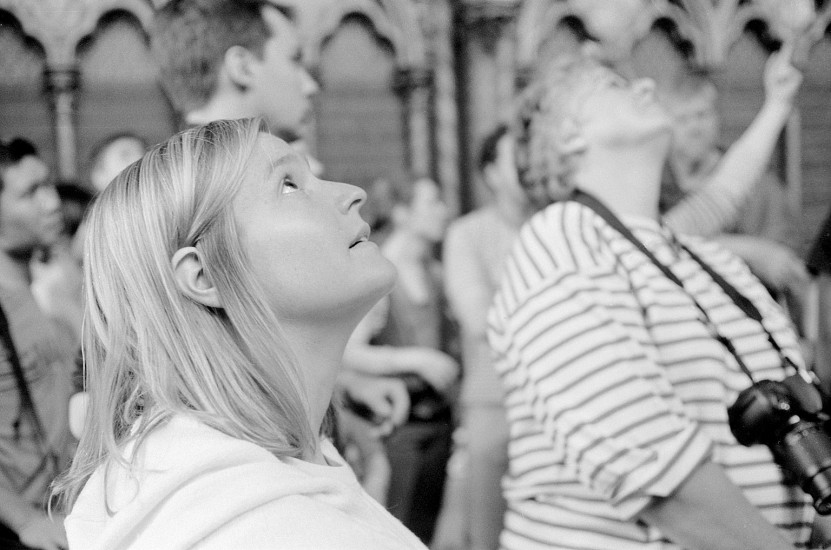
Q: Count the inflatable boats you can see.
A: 0